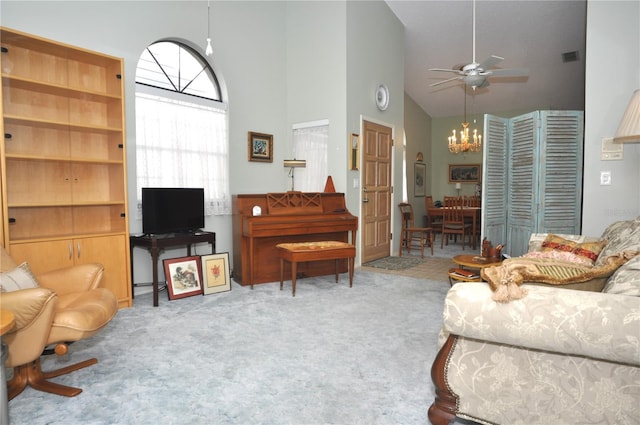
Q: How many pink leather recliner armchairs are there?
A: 0